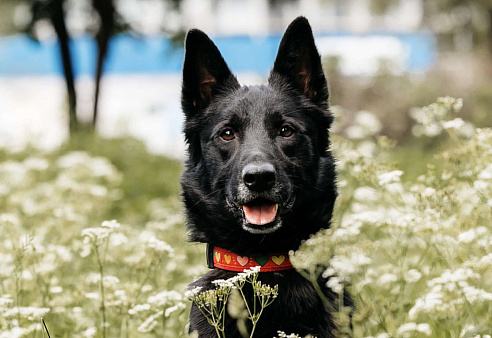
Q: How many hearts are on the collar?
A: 5